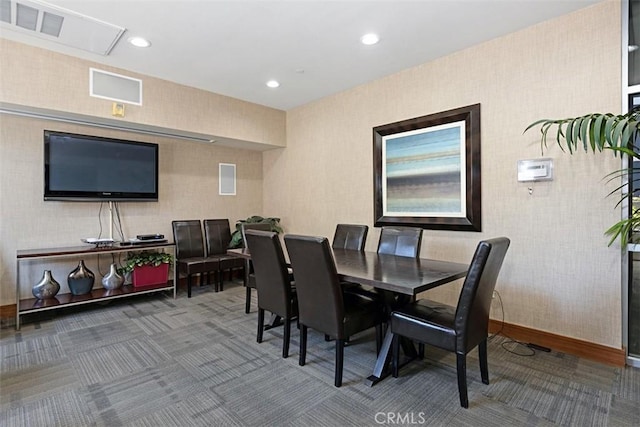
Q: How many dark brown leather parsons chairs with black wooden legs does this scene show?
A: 8